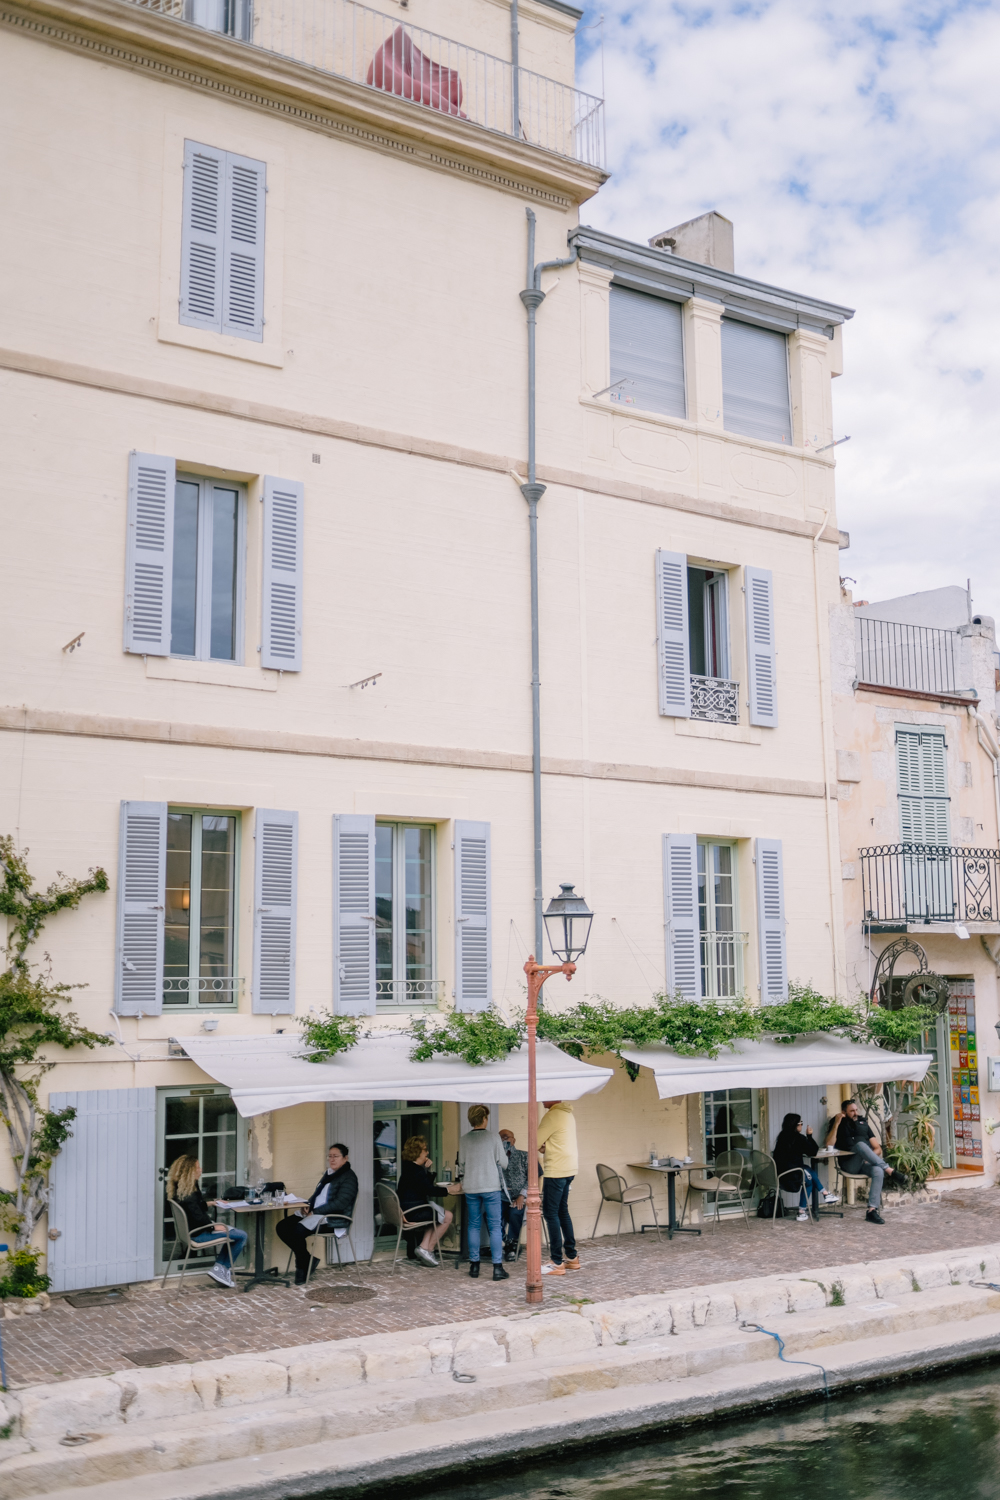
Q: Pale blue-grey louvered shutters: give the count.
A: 12